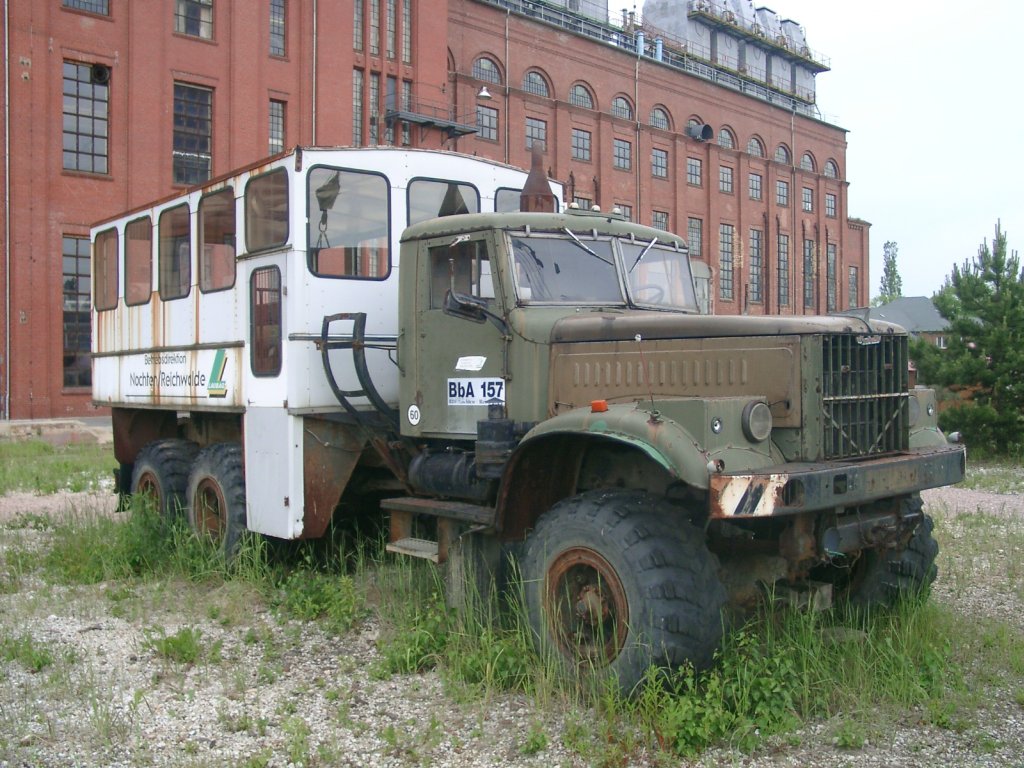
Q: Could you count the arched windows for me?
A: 11